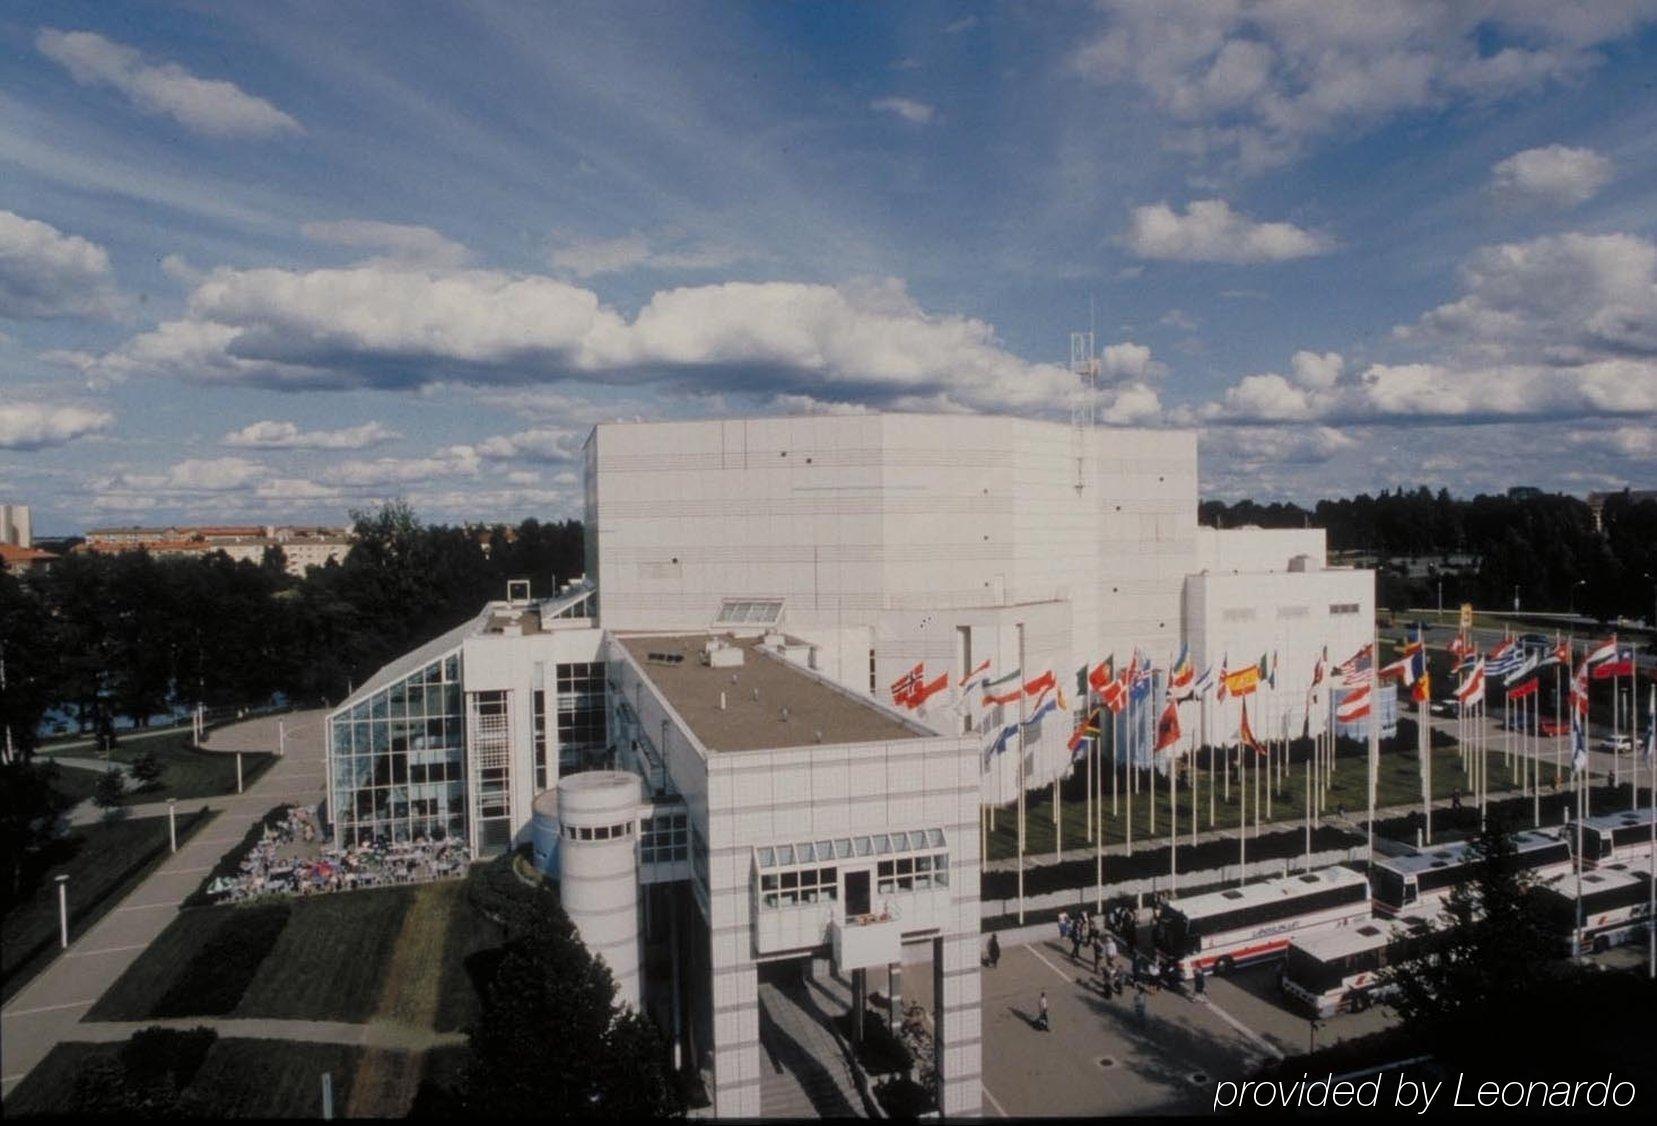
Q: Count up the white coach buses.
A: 5